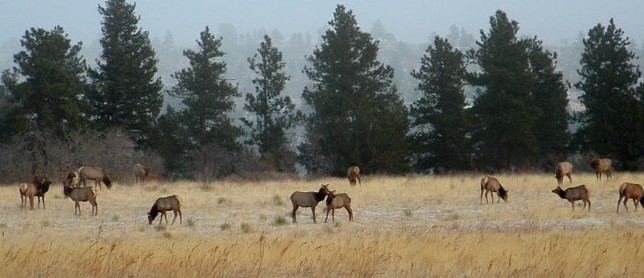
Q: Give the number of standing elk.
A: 15